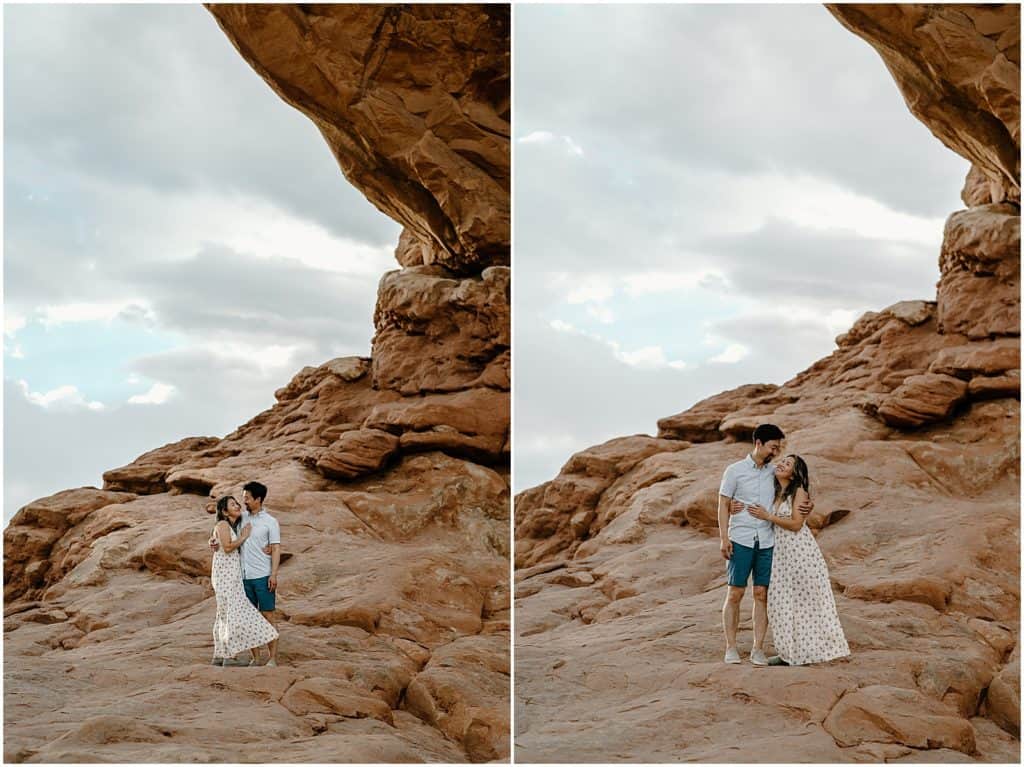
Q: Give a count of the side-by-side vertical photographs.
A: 2